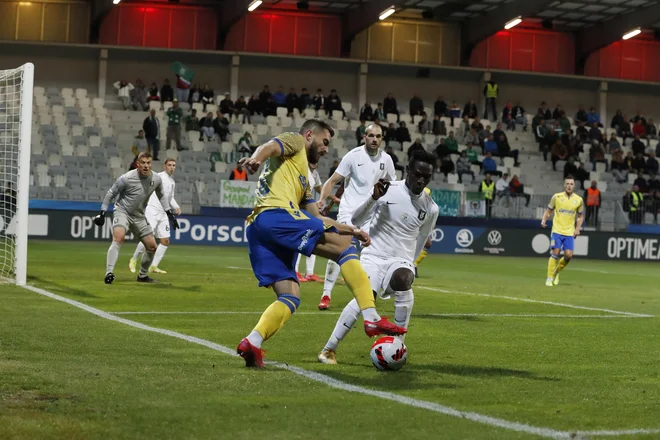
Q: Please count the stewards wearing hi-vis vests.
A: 5